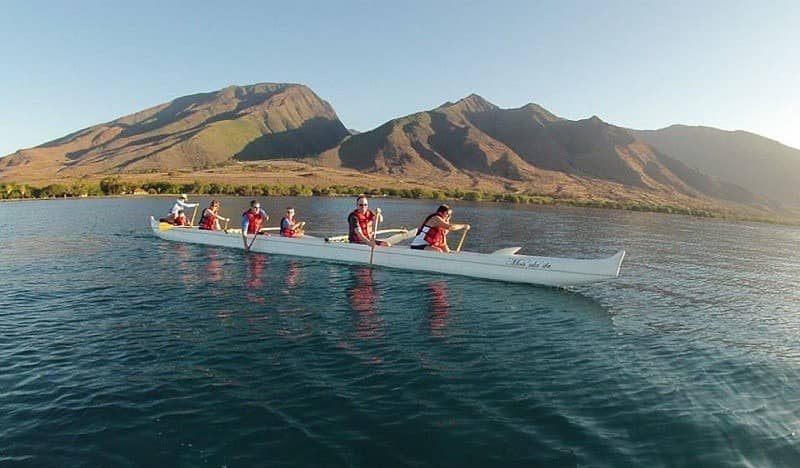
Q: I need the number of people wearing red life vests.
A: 5